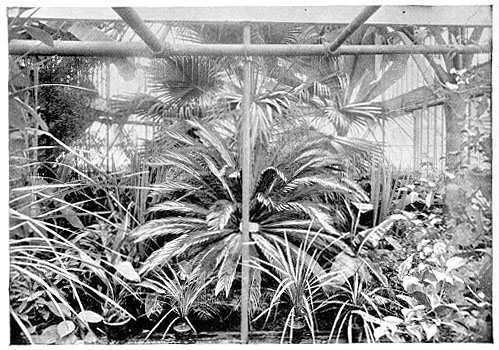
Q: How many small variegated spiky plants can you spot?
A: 3